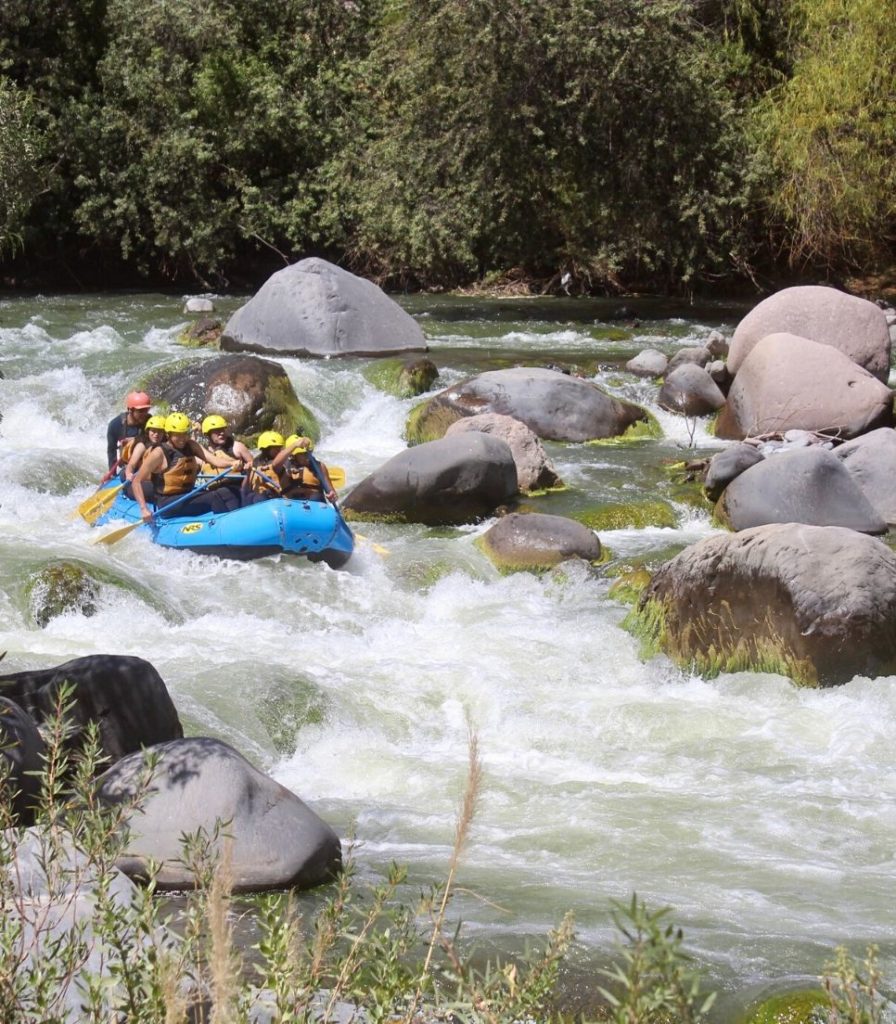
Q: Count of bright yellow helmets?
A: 5